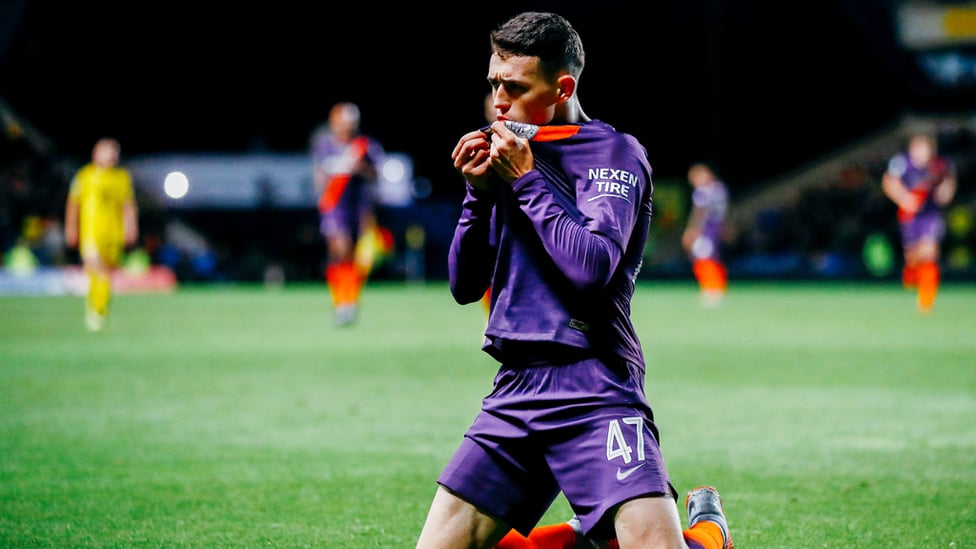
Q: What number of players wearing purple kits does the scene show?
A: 4